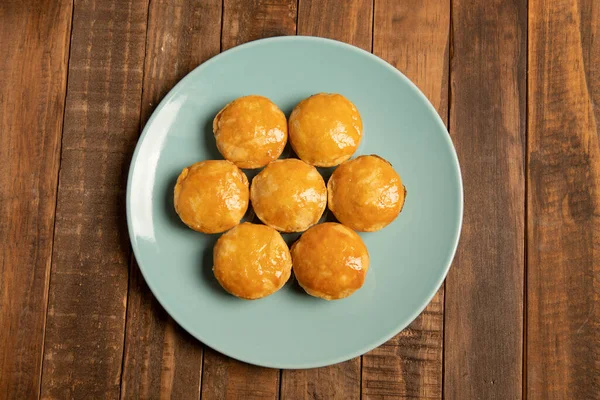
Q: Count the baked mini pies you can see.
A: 7